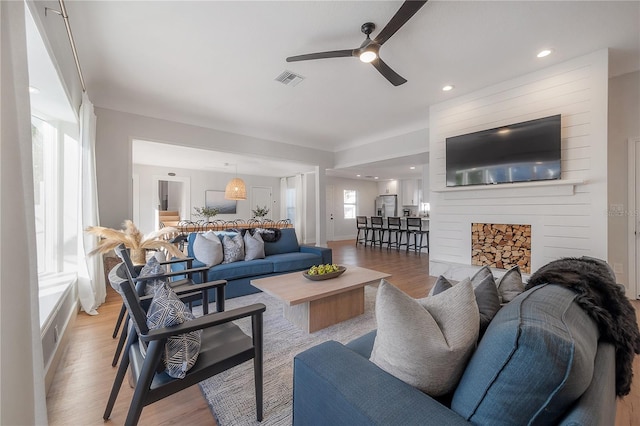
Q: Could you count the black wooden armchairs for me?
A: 2